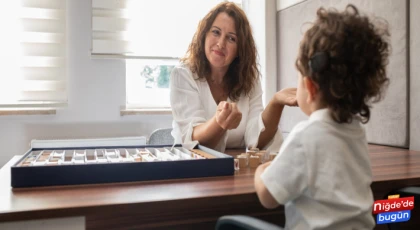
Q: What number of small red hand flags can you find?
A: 0